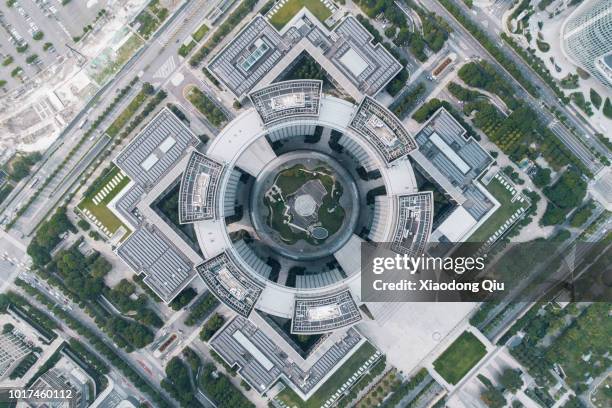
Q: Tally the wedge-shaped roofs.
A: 6